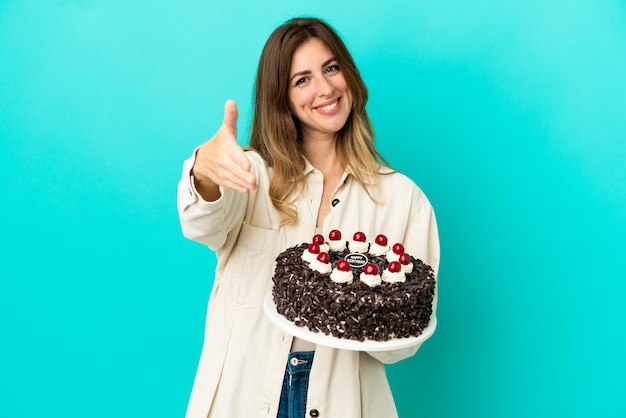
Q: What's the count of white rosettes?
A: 11